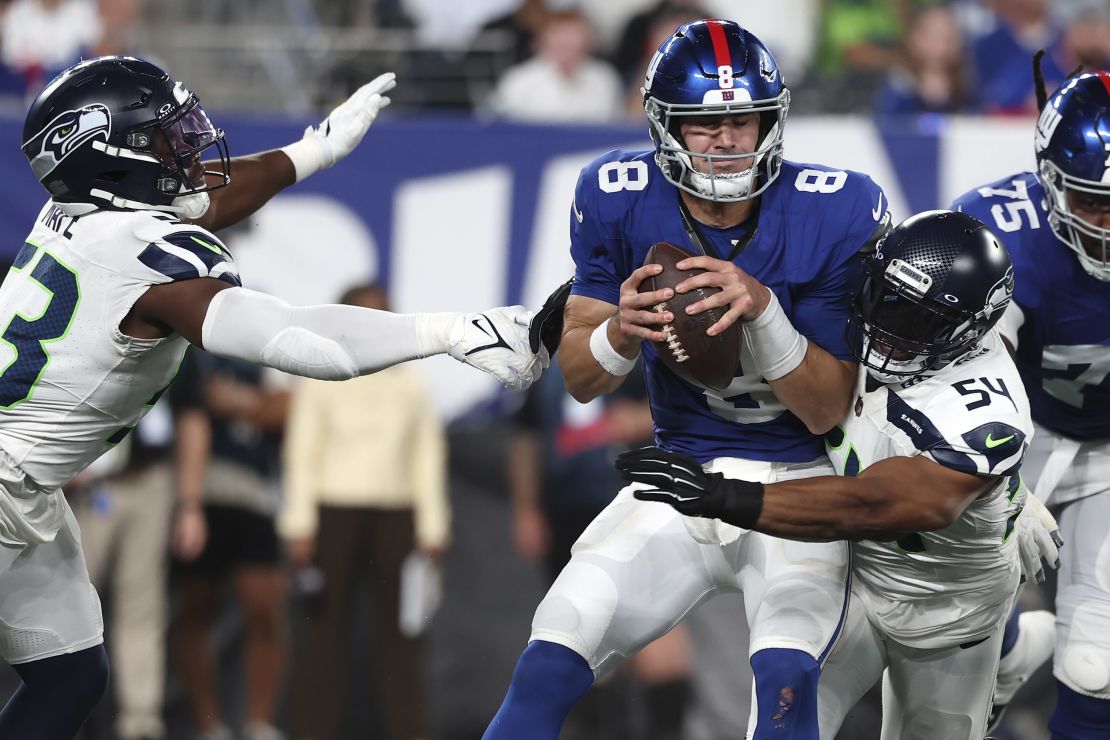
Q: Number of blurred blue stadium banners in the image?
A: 1